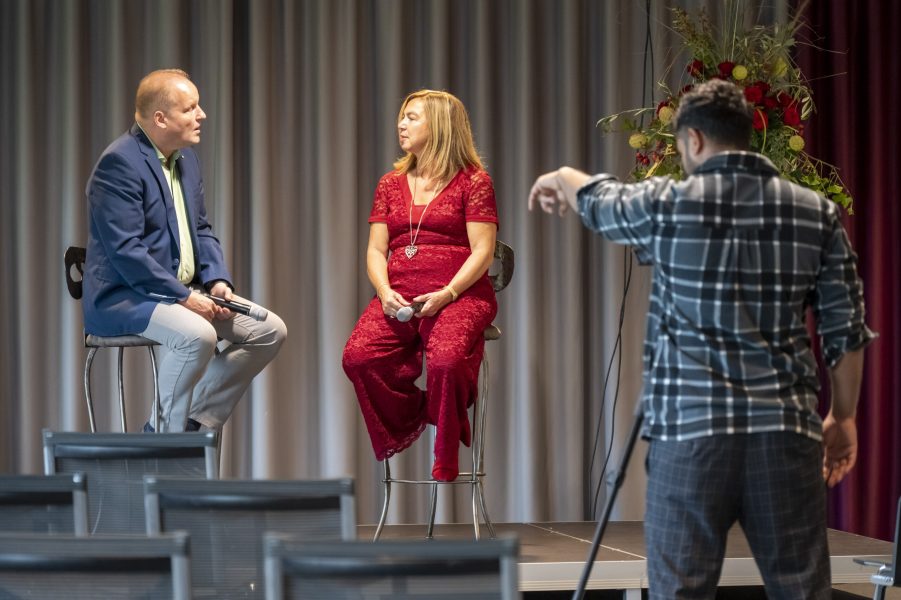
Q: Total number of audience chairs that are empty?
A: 5